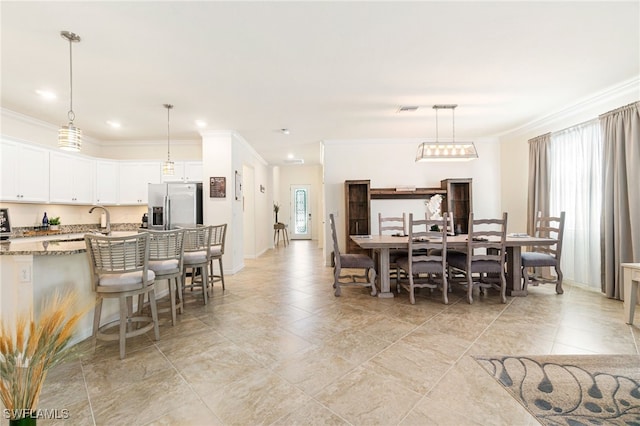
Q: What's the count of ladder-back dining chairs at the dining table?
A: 6